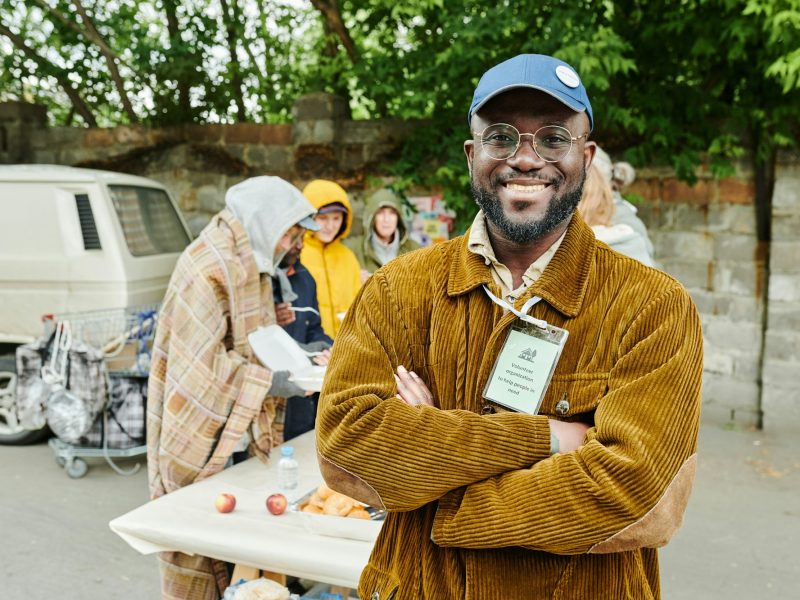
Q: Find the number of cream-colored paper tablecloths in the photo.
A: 1